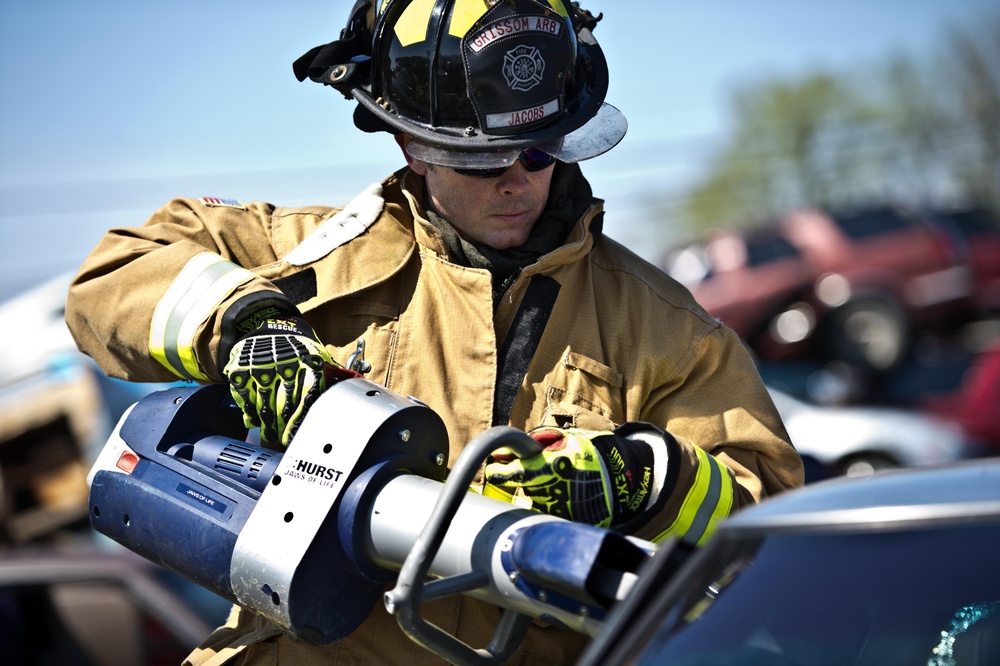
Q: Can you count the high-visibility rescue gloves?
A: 2